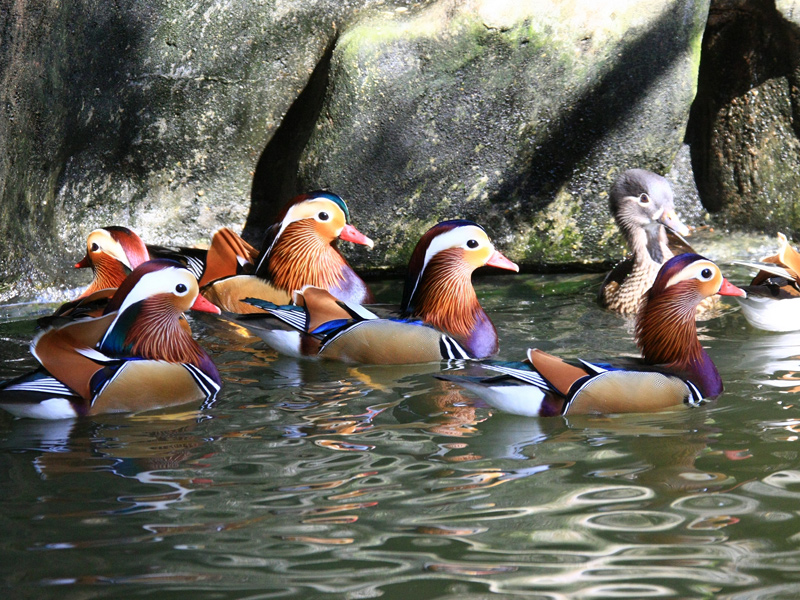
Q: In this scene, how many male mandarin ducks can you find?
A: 6